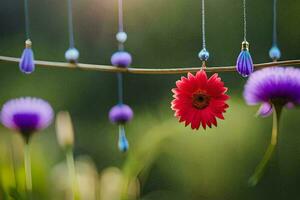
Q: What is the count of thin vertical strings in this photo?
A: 6